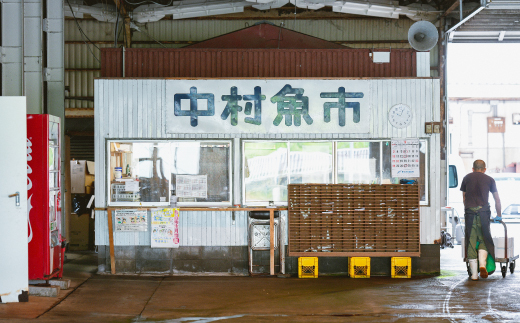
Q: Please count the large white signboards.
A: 1